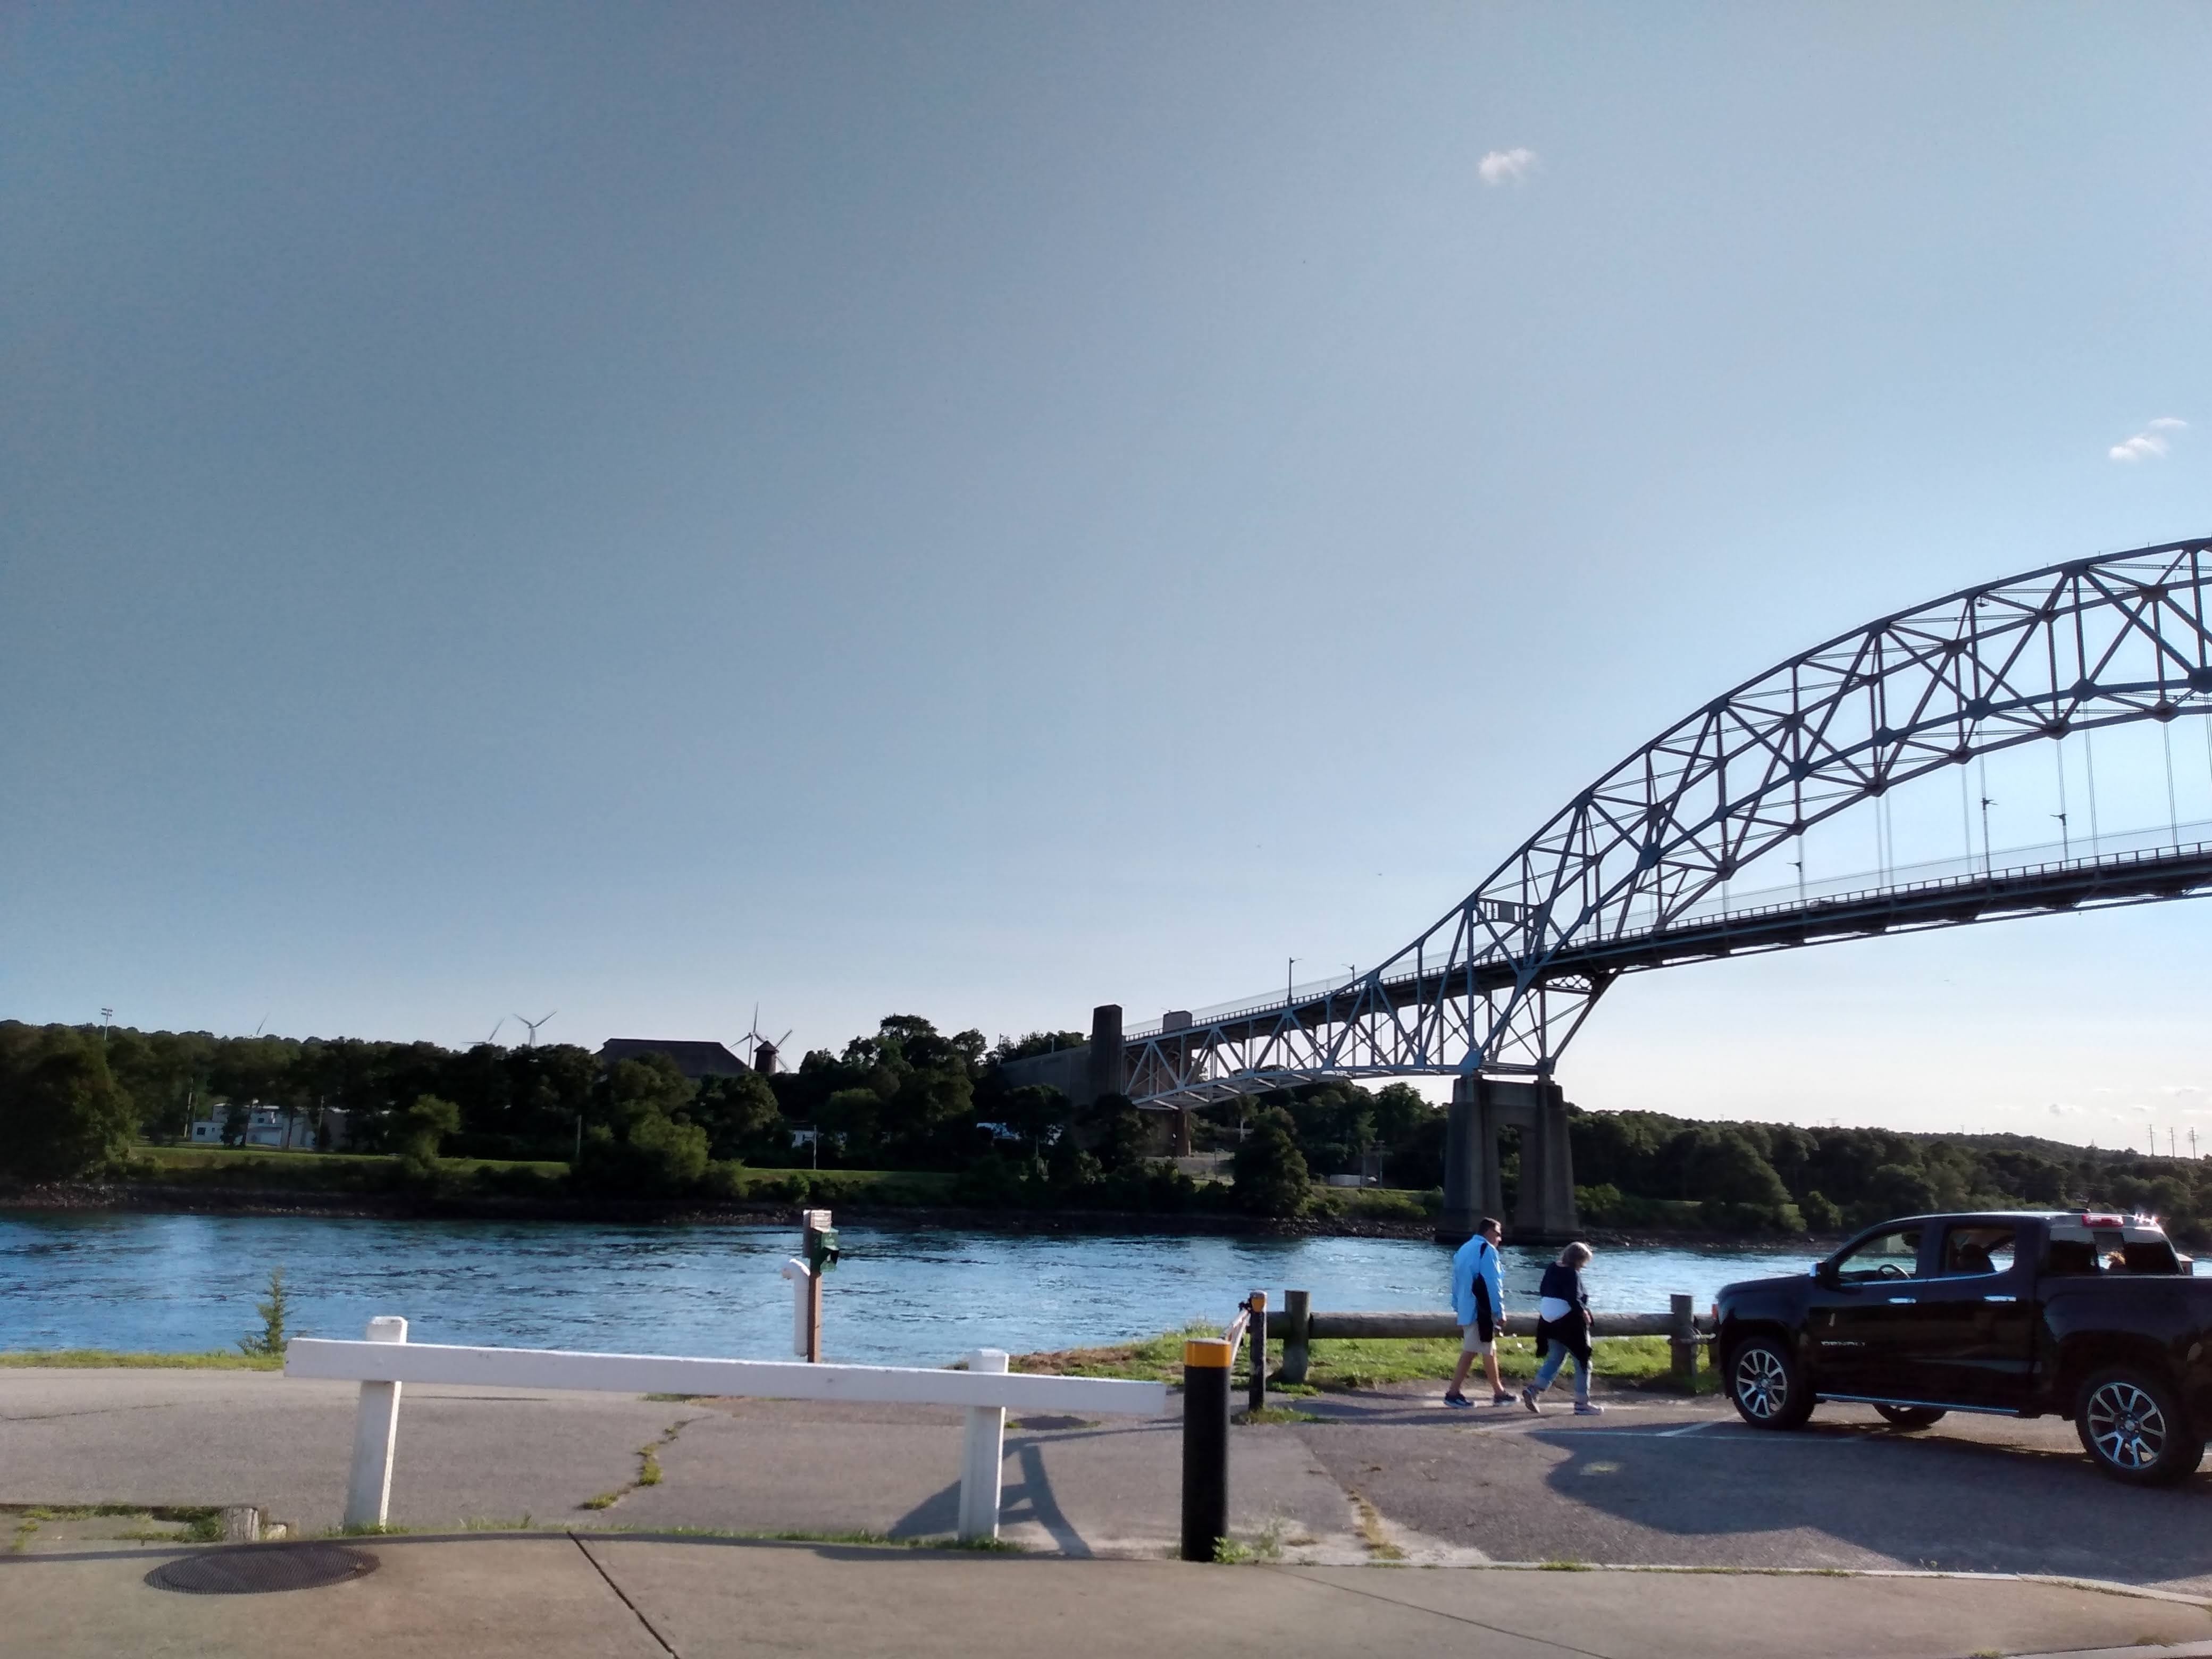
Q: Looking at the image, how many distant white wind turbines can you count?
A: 4